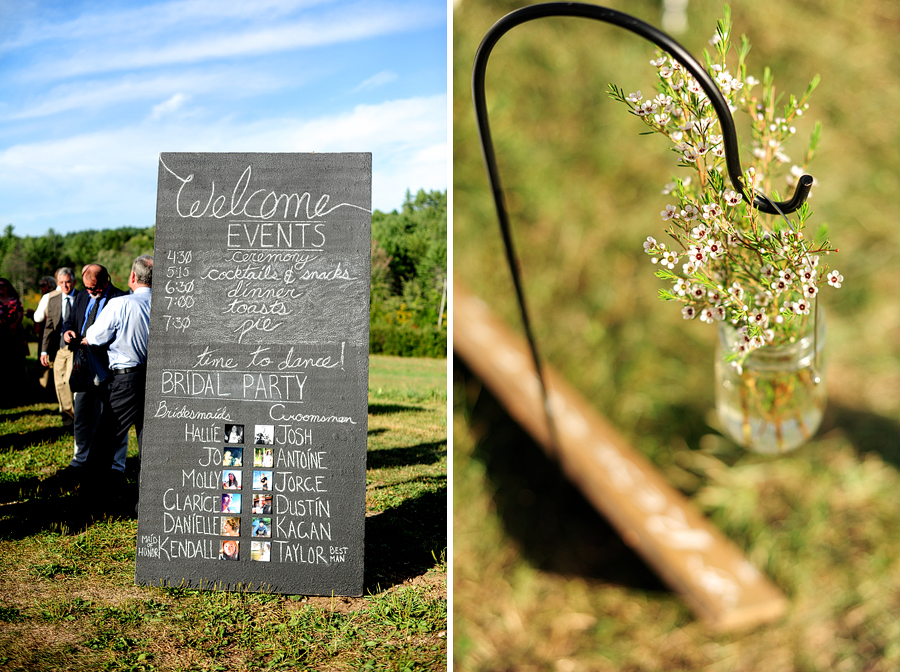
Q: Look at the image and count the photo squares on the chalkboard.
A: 12